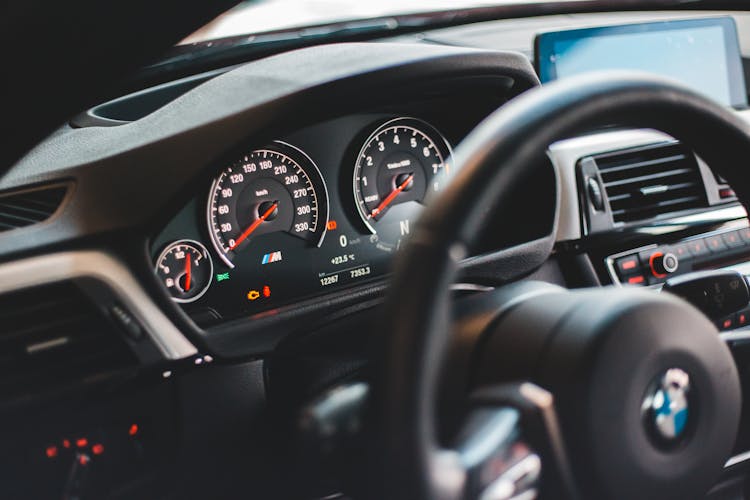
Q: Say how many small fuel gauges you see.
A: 1